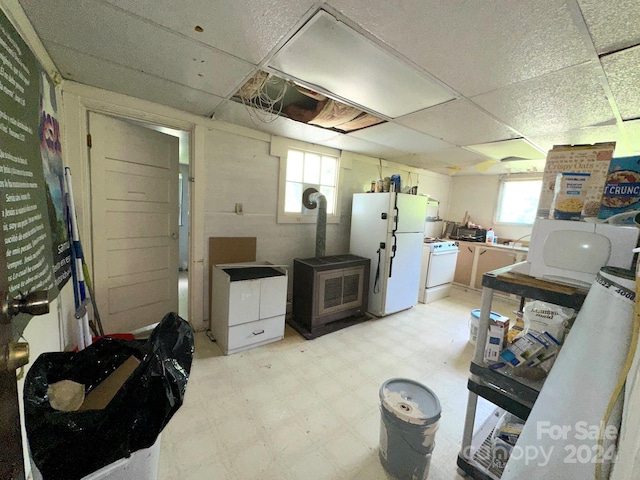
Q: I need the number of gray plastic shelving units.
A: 1